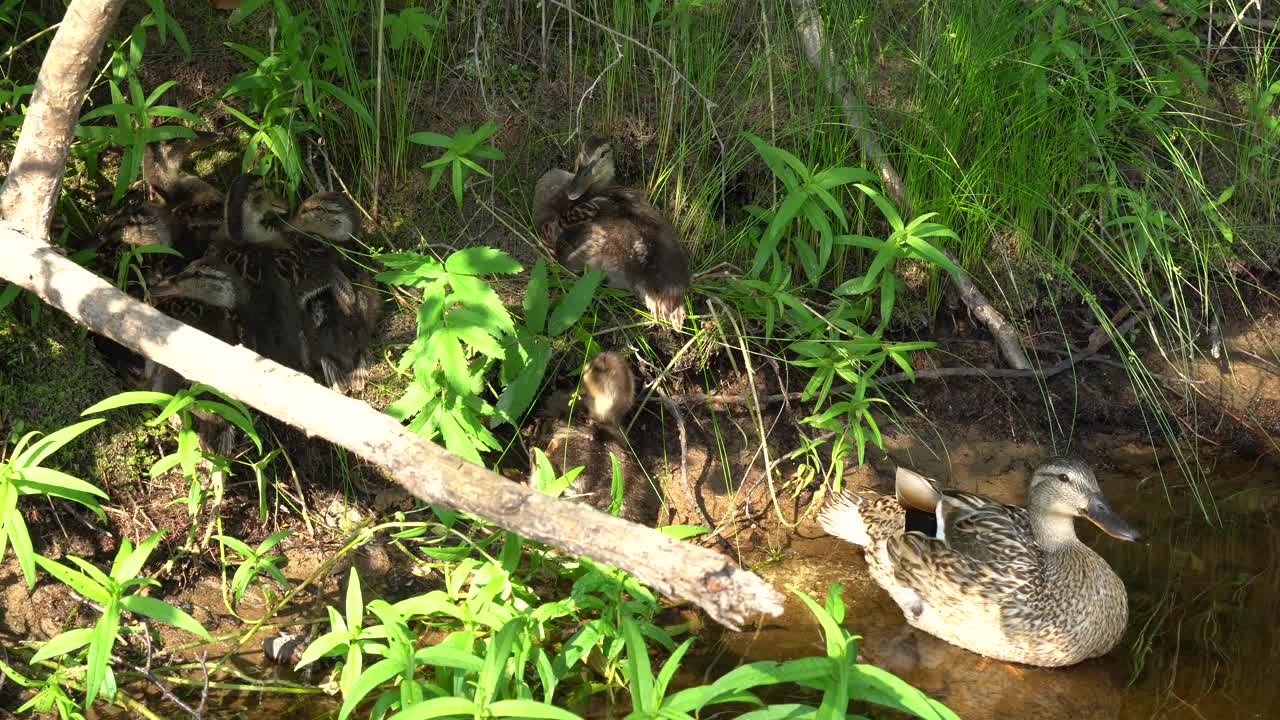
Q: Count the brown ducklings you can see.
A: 7